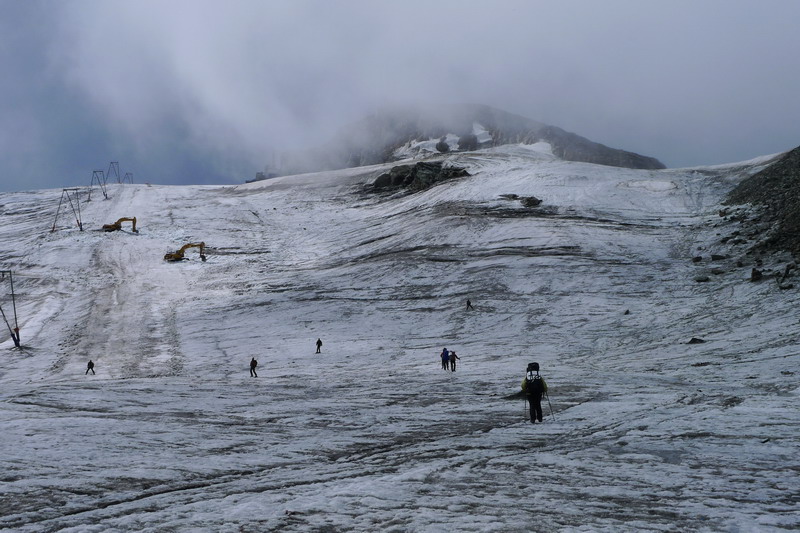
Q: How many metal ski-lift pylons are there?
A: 5